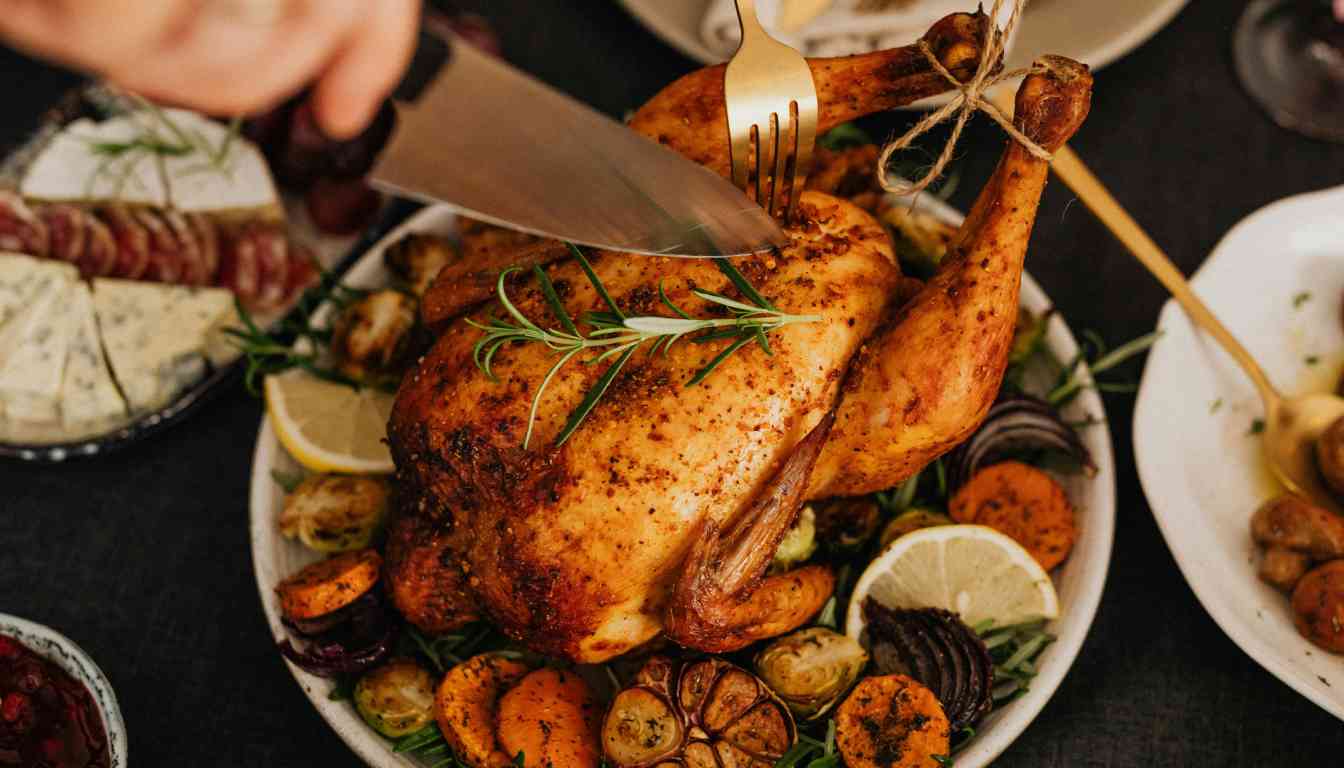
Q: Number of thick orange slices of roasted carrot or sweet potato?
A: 5